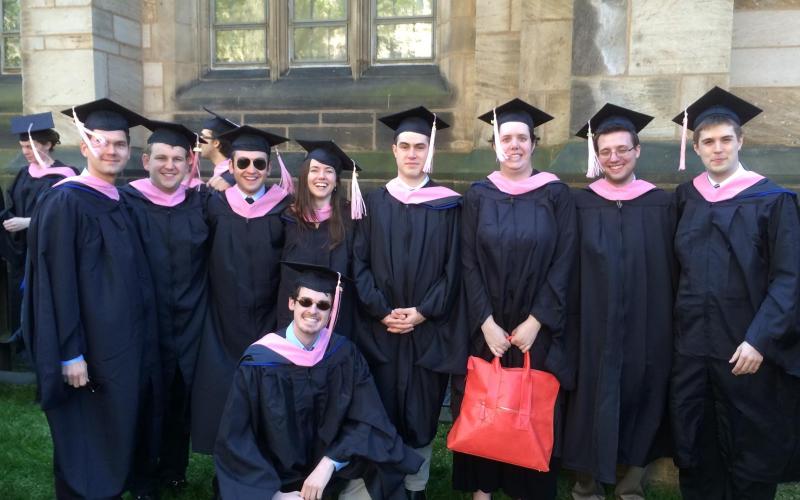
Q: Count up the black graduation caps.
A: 11